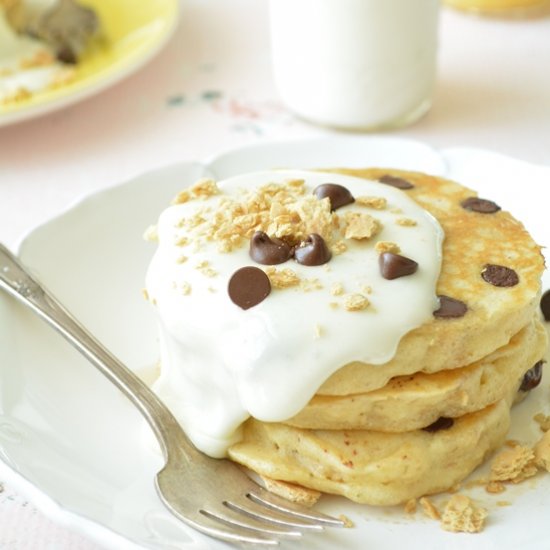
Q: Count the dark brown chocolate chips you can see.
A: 12